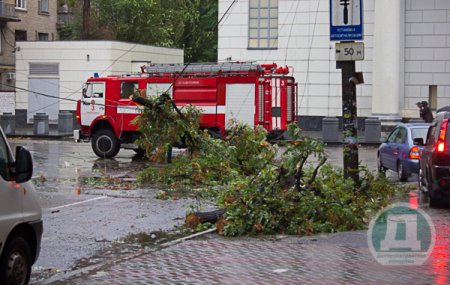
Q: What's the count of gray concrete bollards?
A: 5